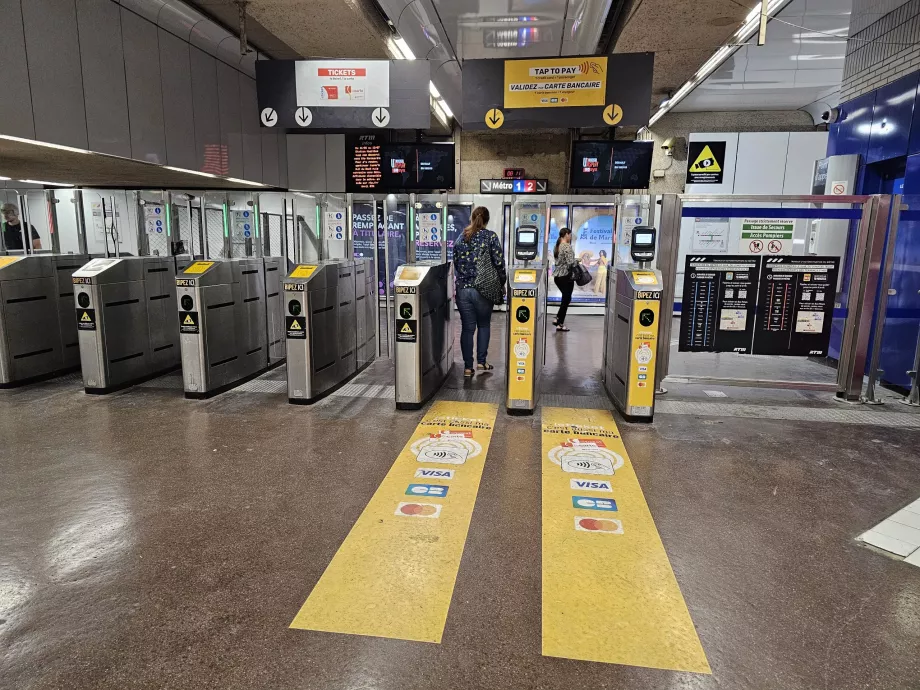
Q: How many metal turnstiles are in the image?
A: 7